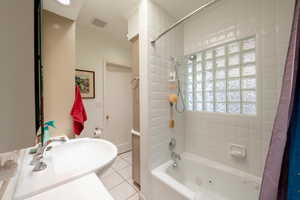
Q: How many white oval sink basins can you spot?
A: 1